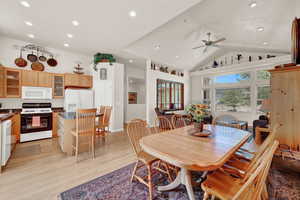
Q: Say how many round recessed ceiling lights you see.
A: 13